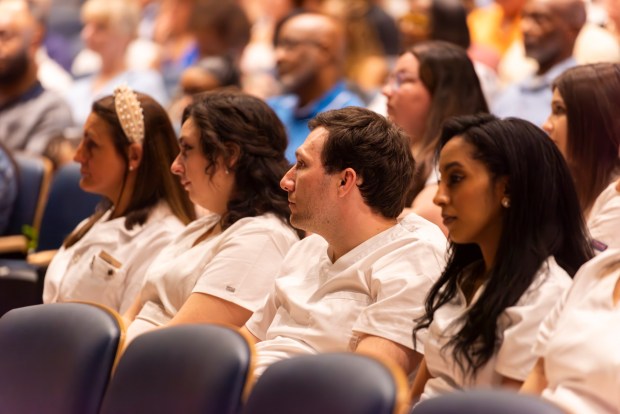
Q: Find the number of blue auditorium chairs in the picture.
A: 6